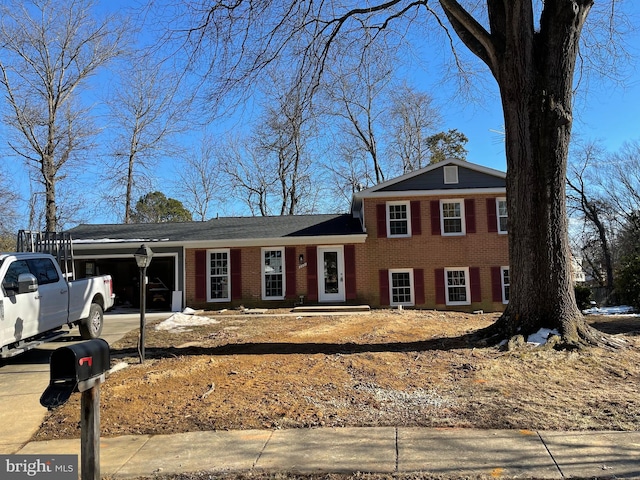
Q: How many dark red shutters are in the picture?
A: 15